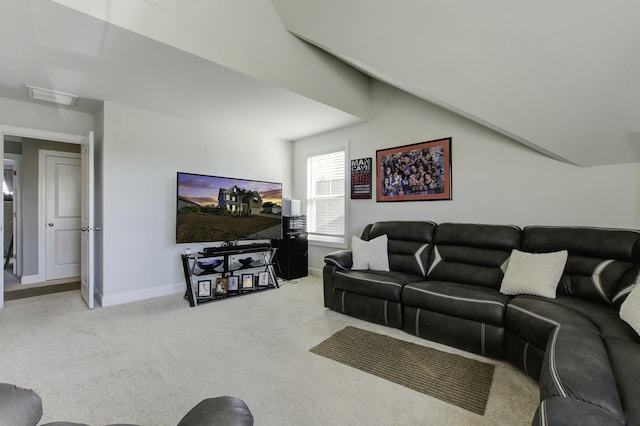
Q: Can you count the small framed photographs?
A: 5